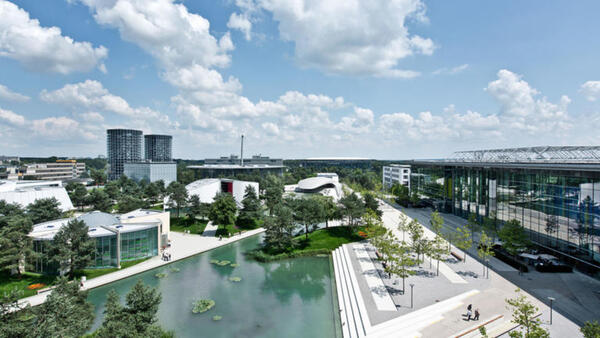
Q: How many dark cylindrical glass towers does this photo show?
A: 2